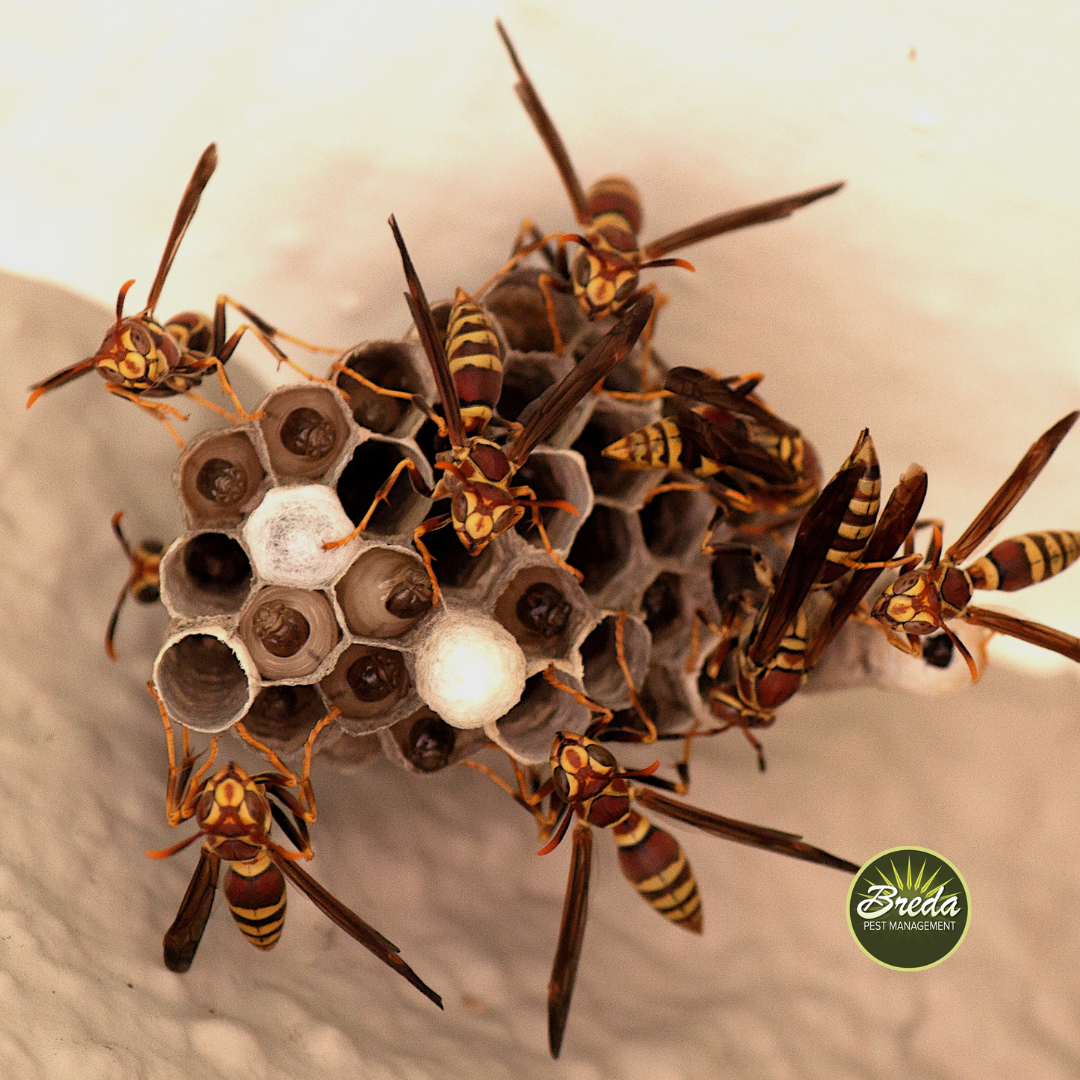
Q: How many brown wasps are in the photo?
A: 9